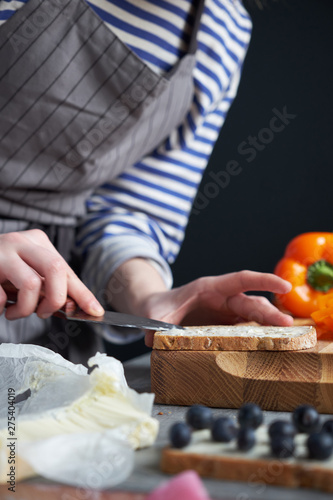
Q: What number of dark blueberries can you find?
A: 10